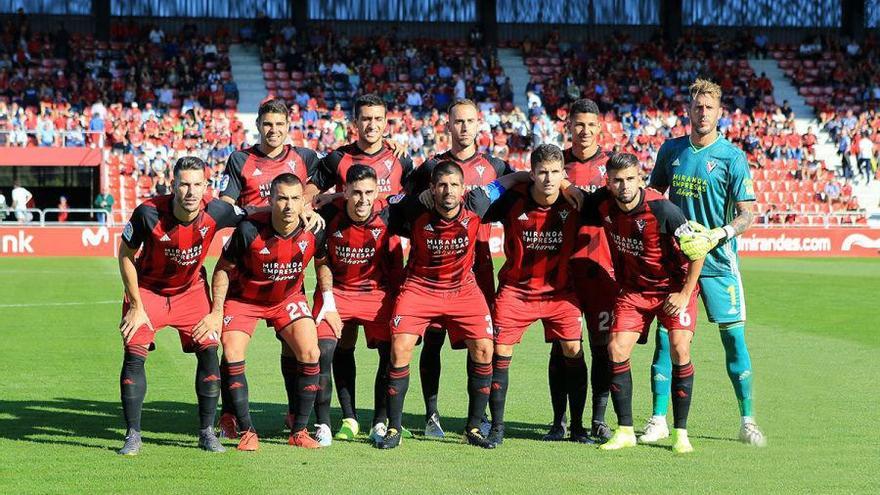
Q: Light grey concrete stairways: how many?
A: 3